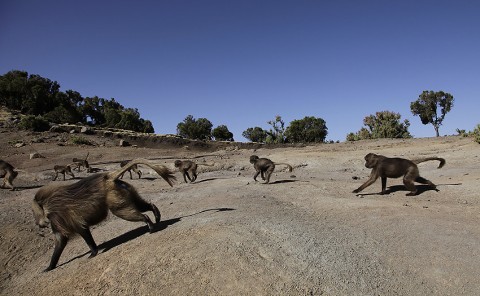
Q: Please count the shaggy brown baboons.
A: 8